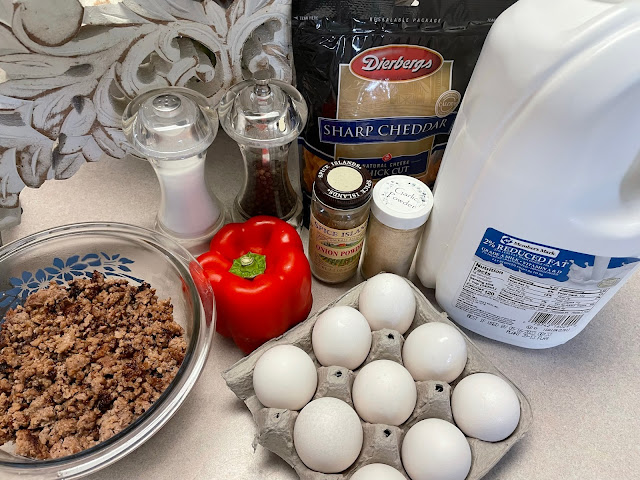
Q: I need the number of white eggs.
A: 9